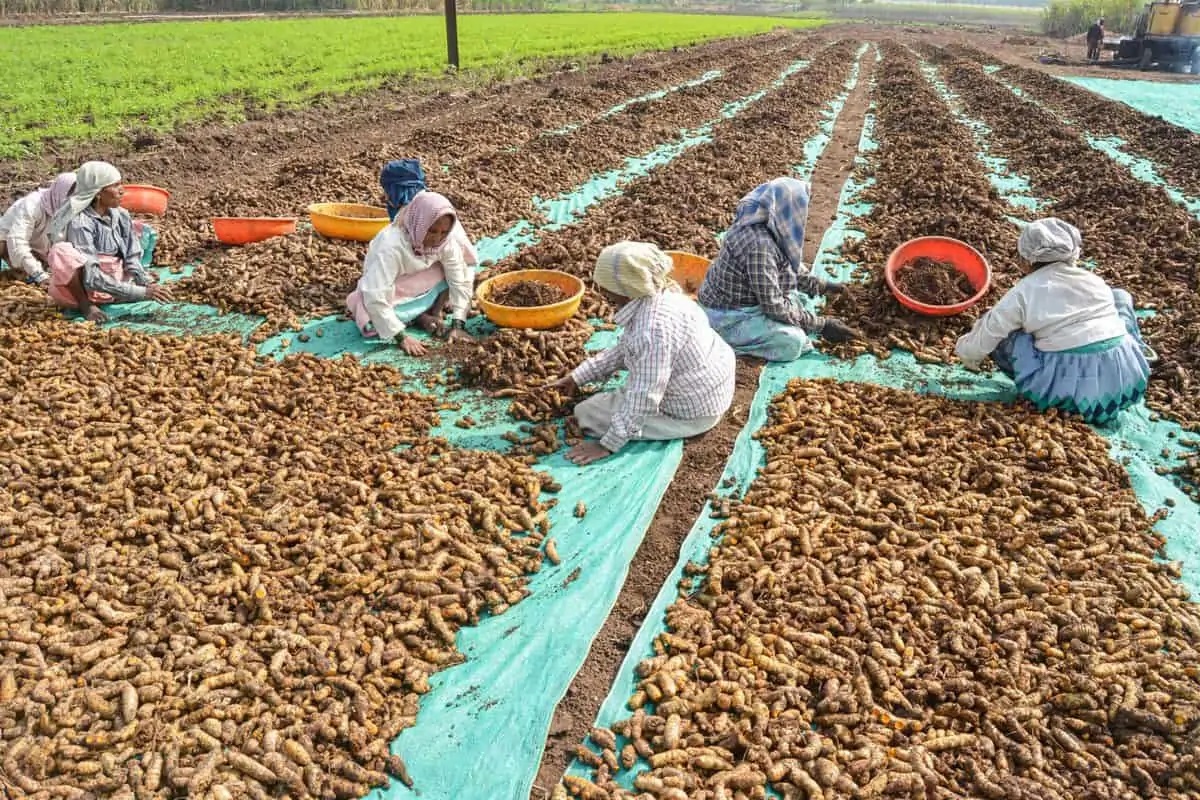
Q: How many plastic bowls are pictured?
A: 6